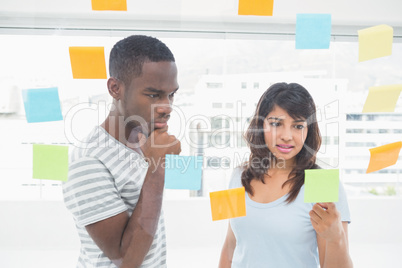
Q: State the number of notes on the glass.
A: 12